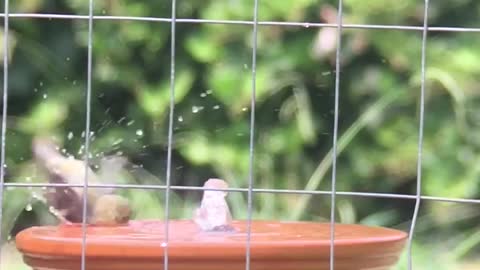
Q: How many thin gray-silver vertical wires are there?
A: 6